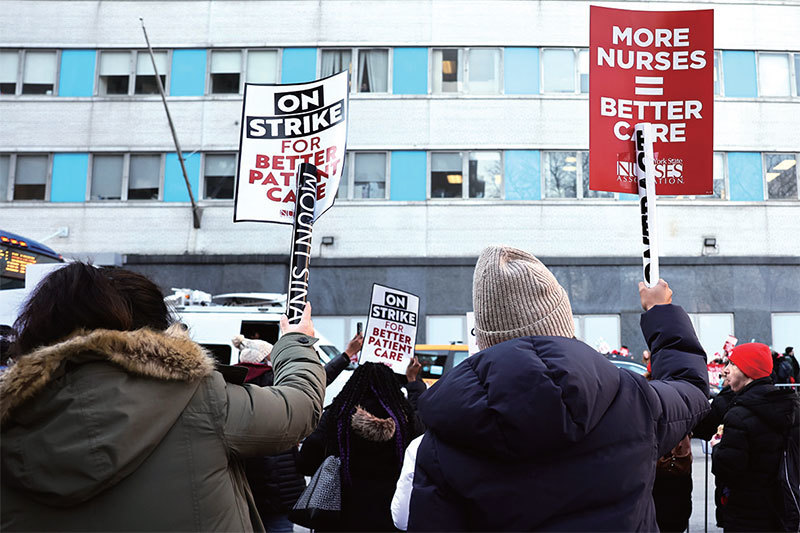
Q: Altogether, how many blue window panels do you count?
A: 11